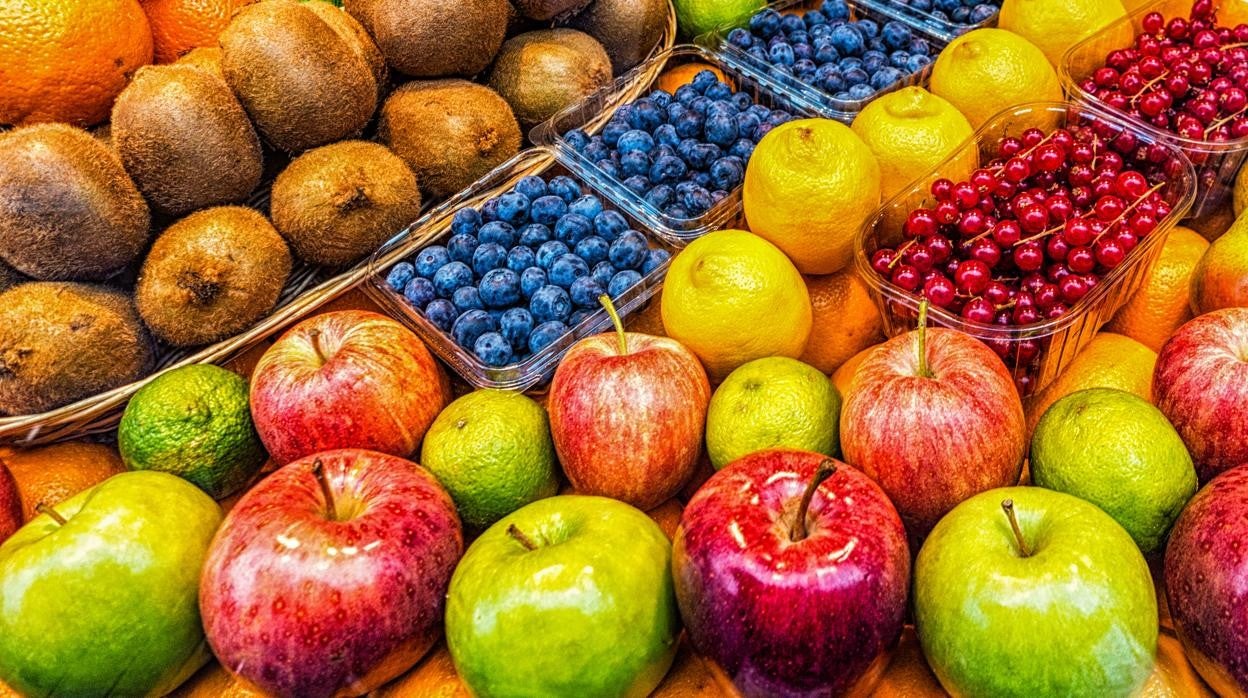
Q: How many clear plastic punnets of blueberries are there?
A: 4